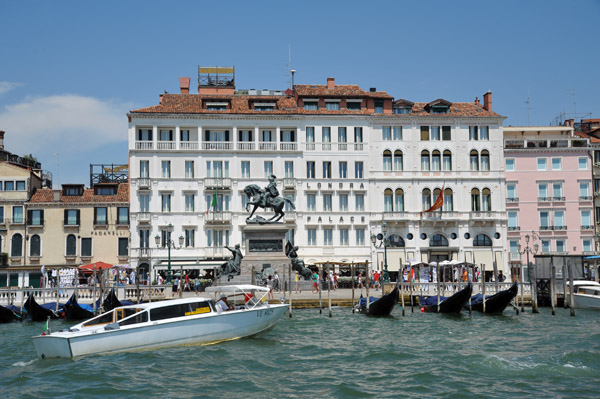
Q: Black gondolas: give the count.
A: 7